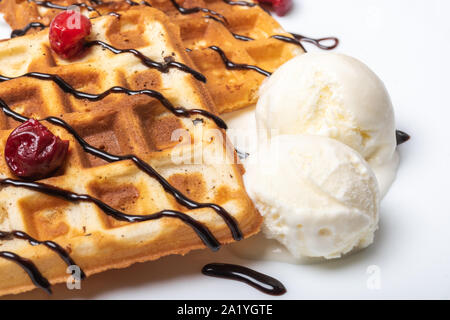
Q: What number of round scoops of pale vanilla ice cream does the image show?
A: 2